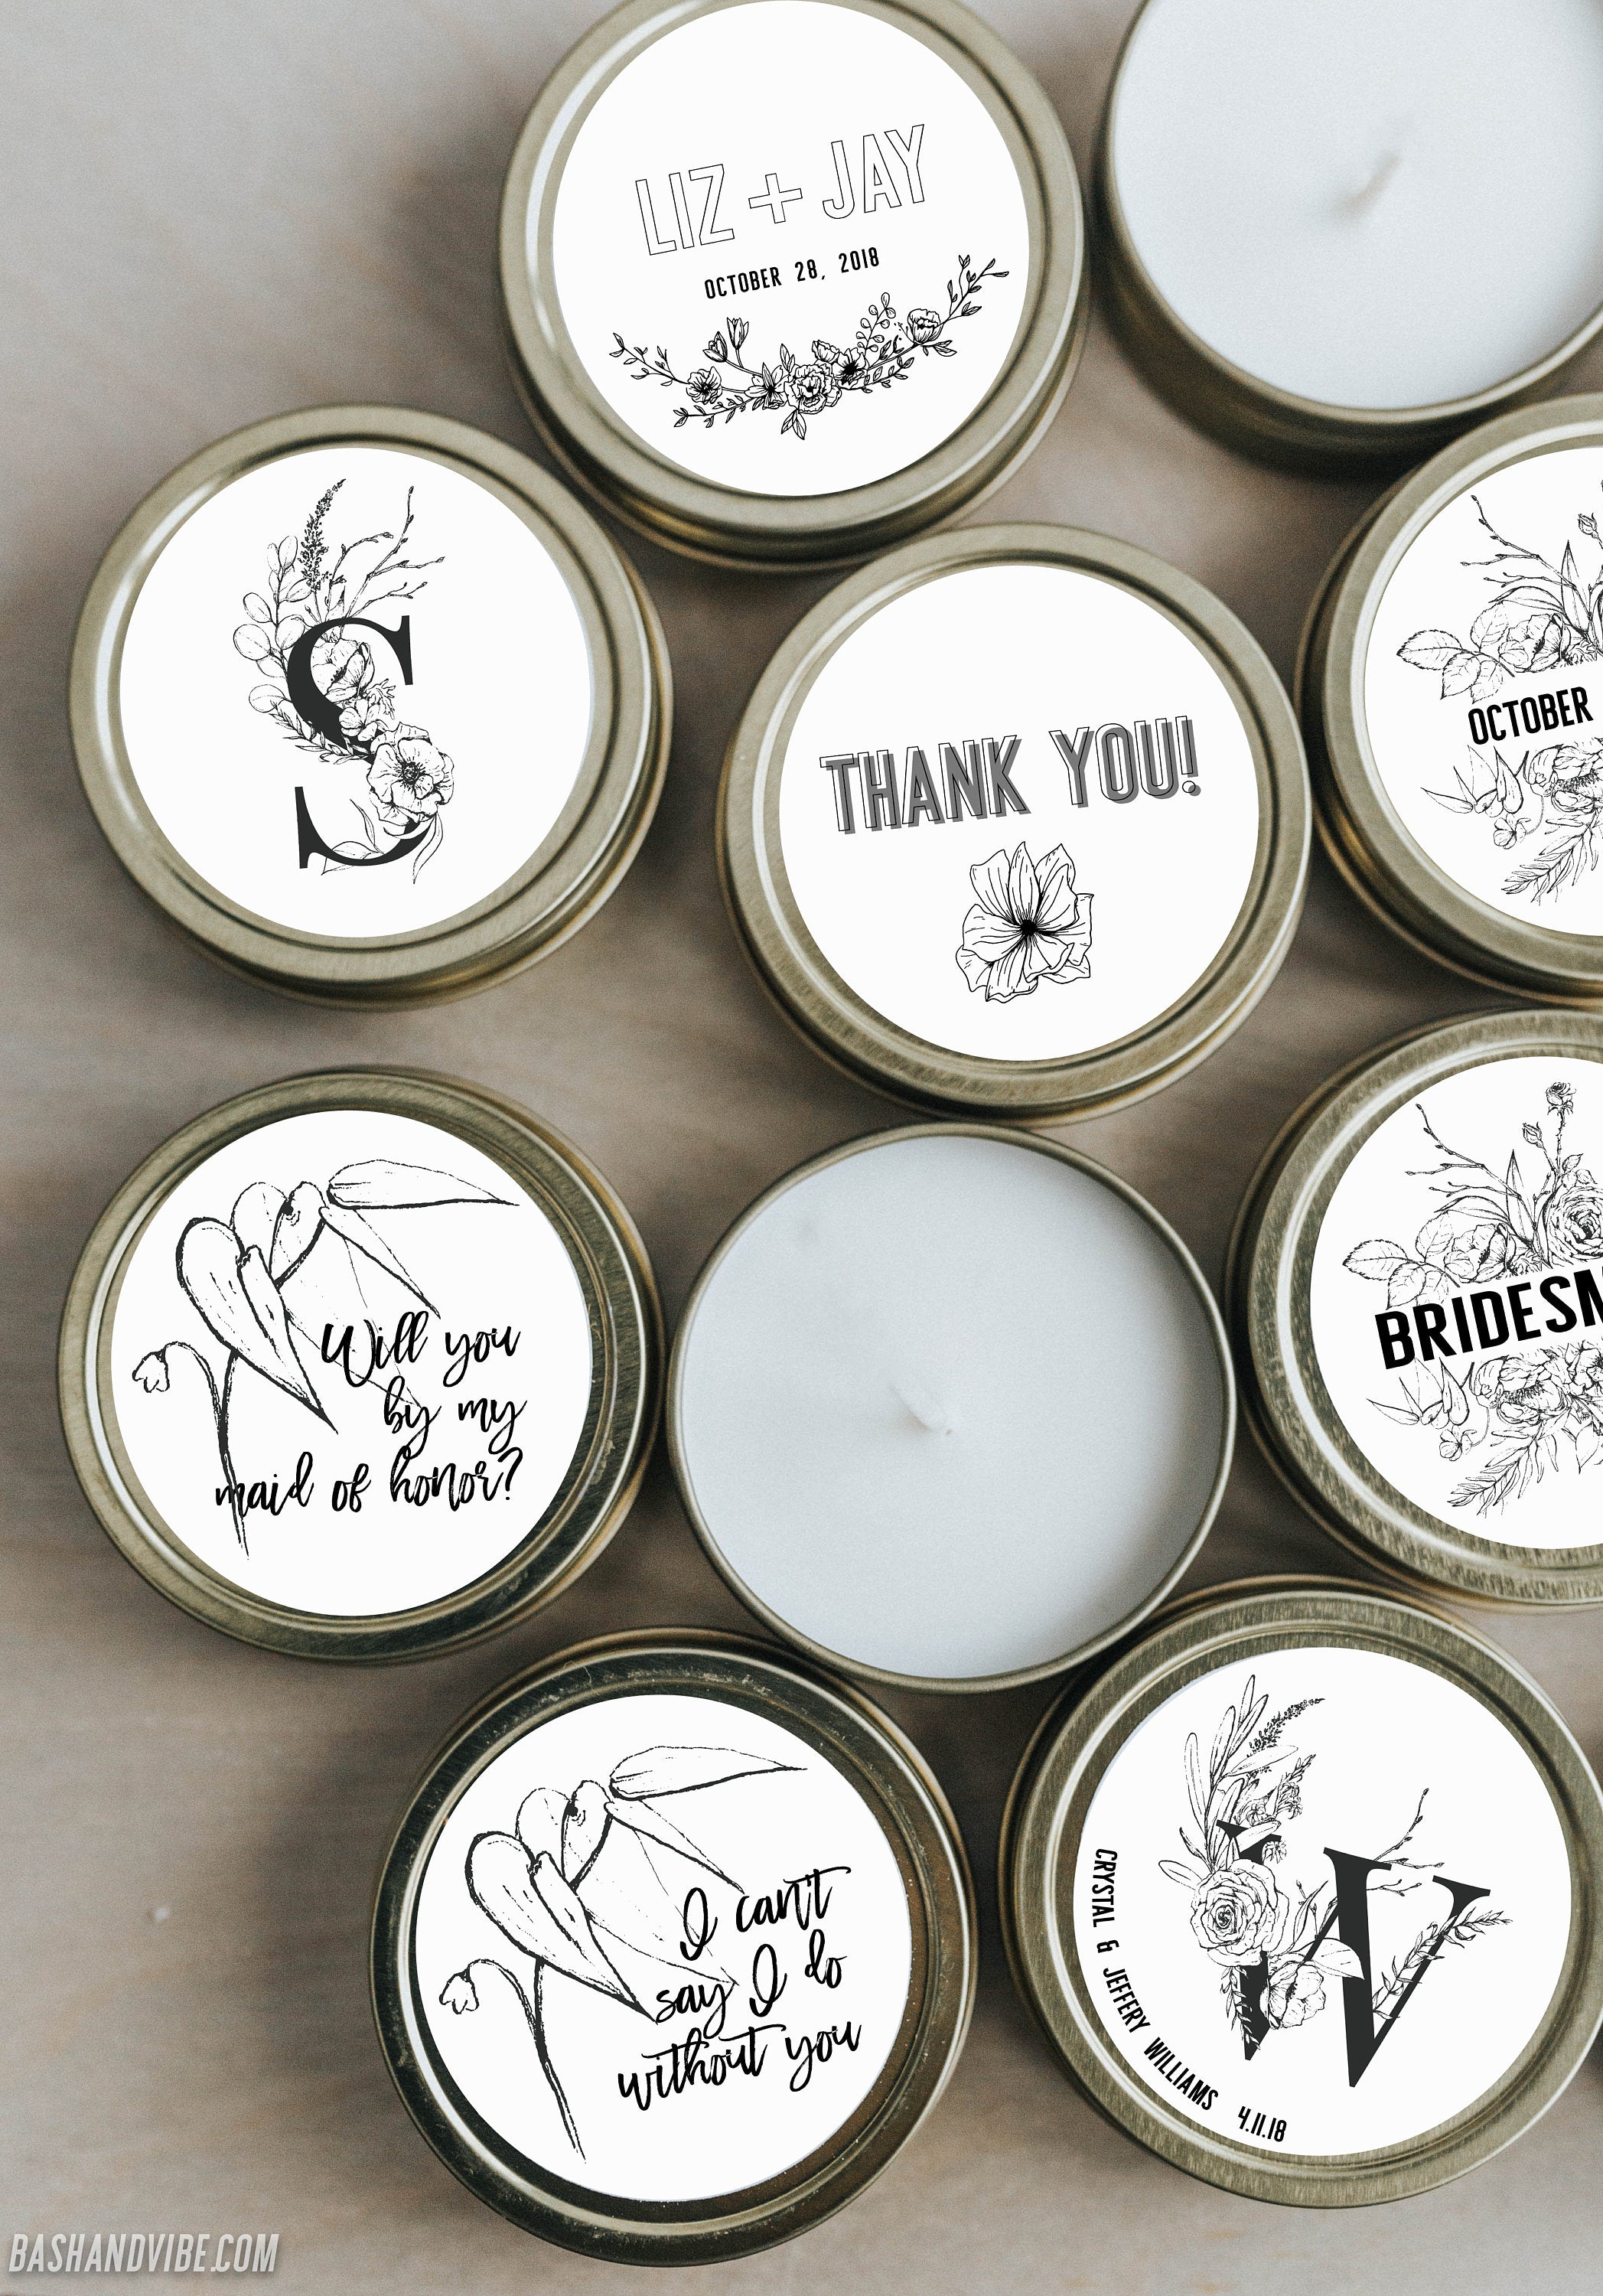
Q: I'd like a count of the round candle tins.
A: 10